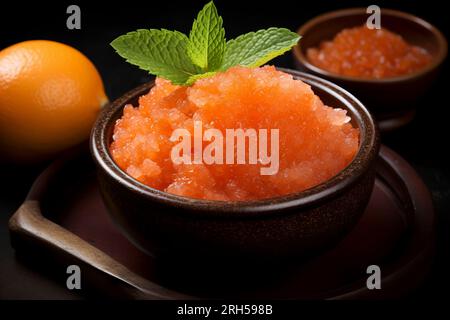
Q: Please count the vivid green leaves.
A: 3